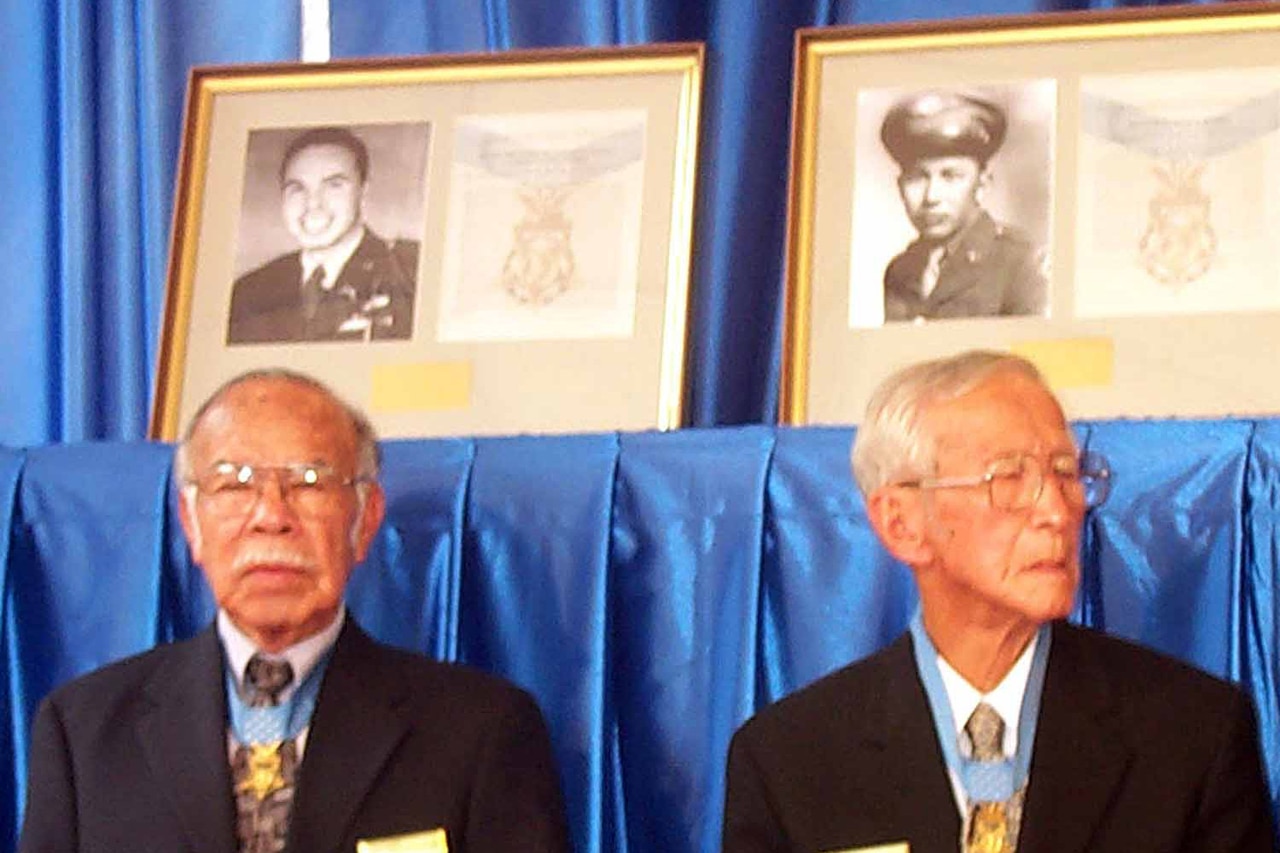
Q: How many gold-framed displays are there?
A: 2